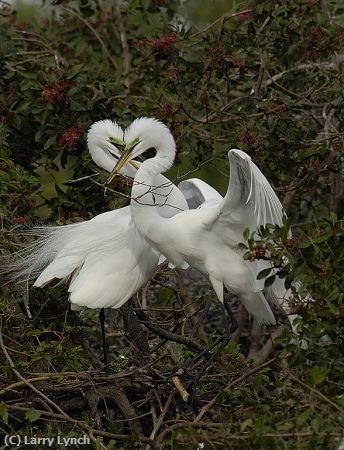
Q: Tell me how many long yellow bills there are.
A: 2